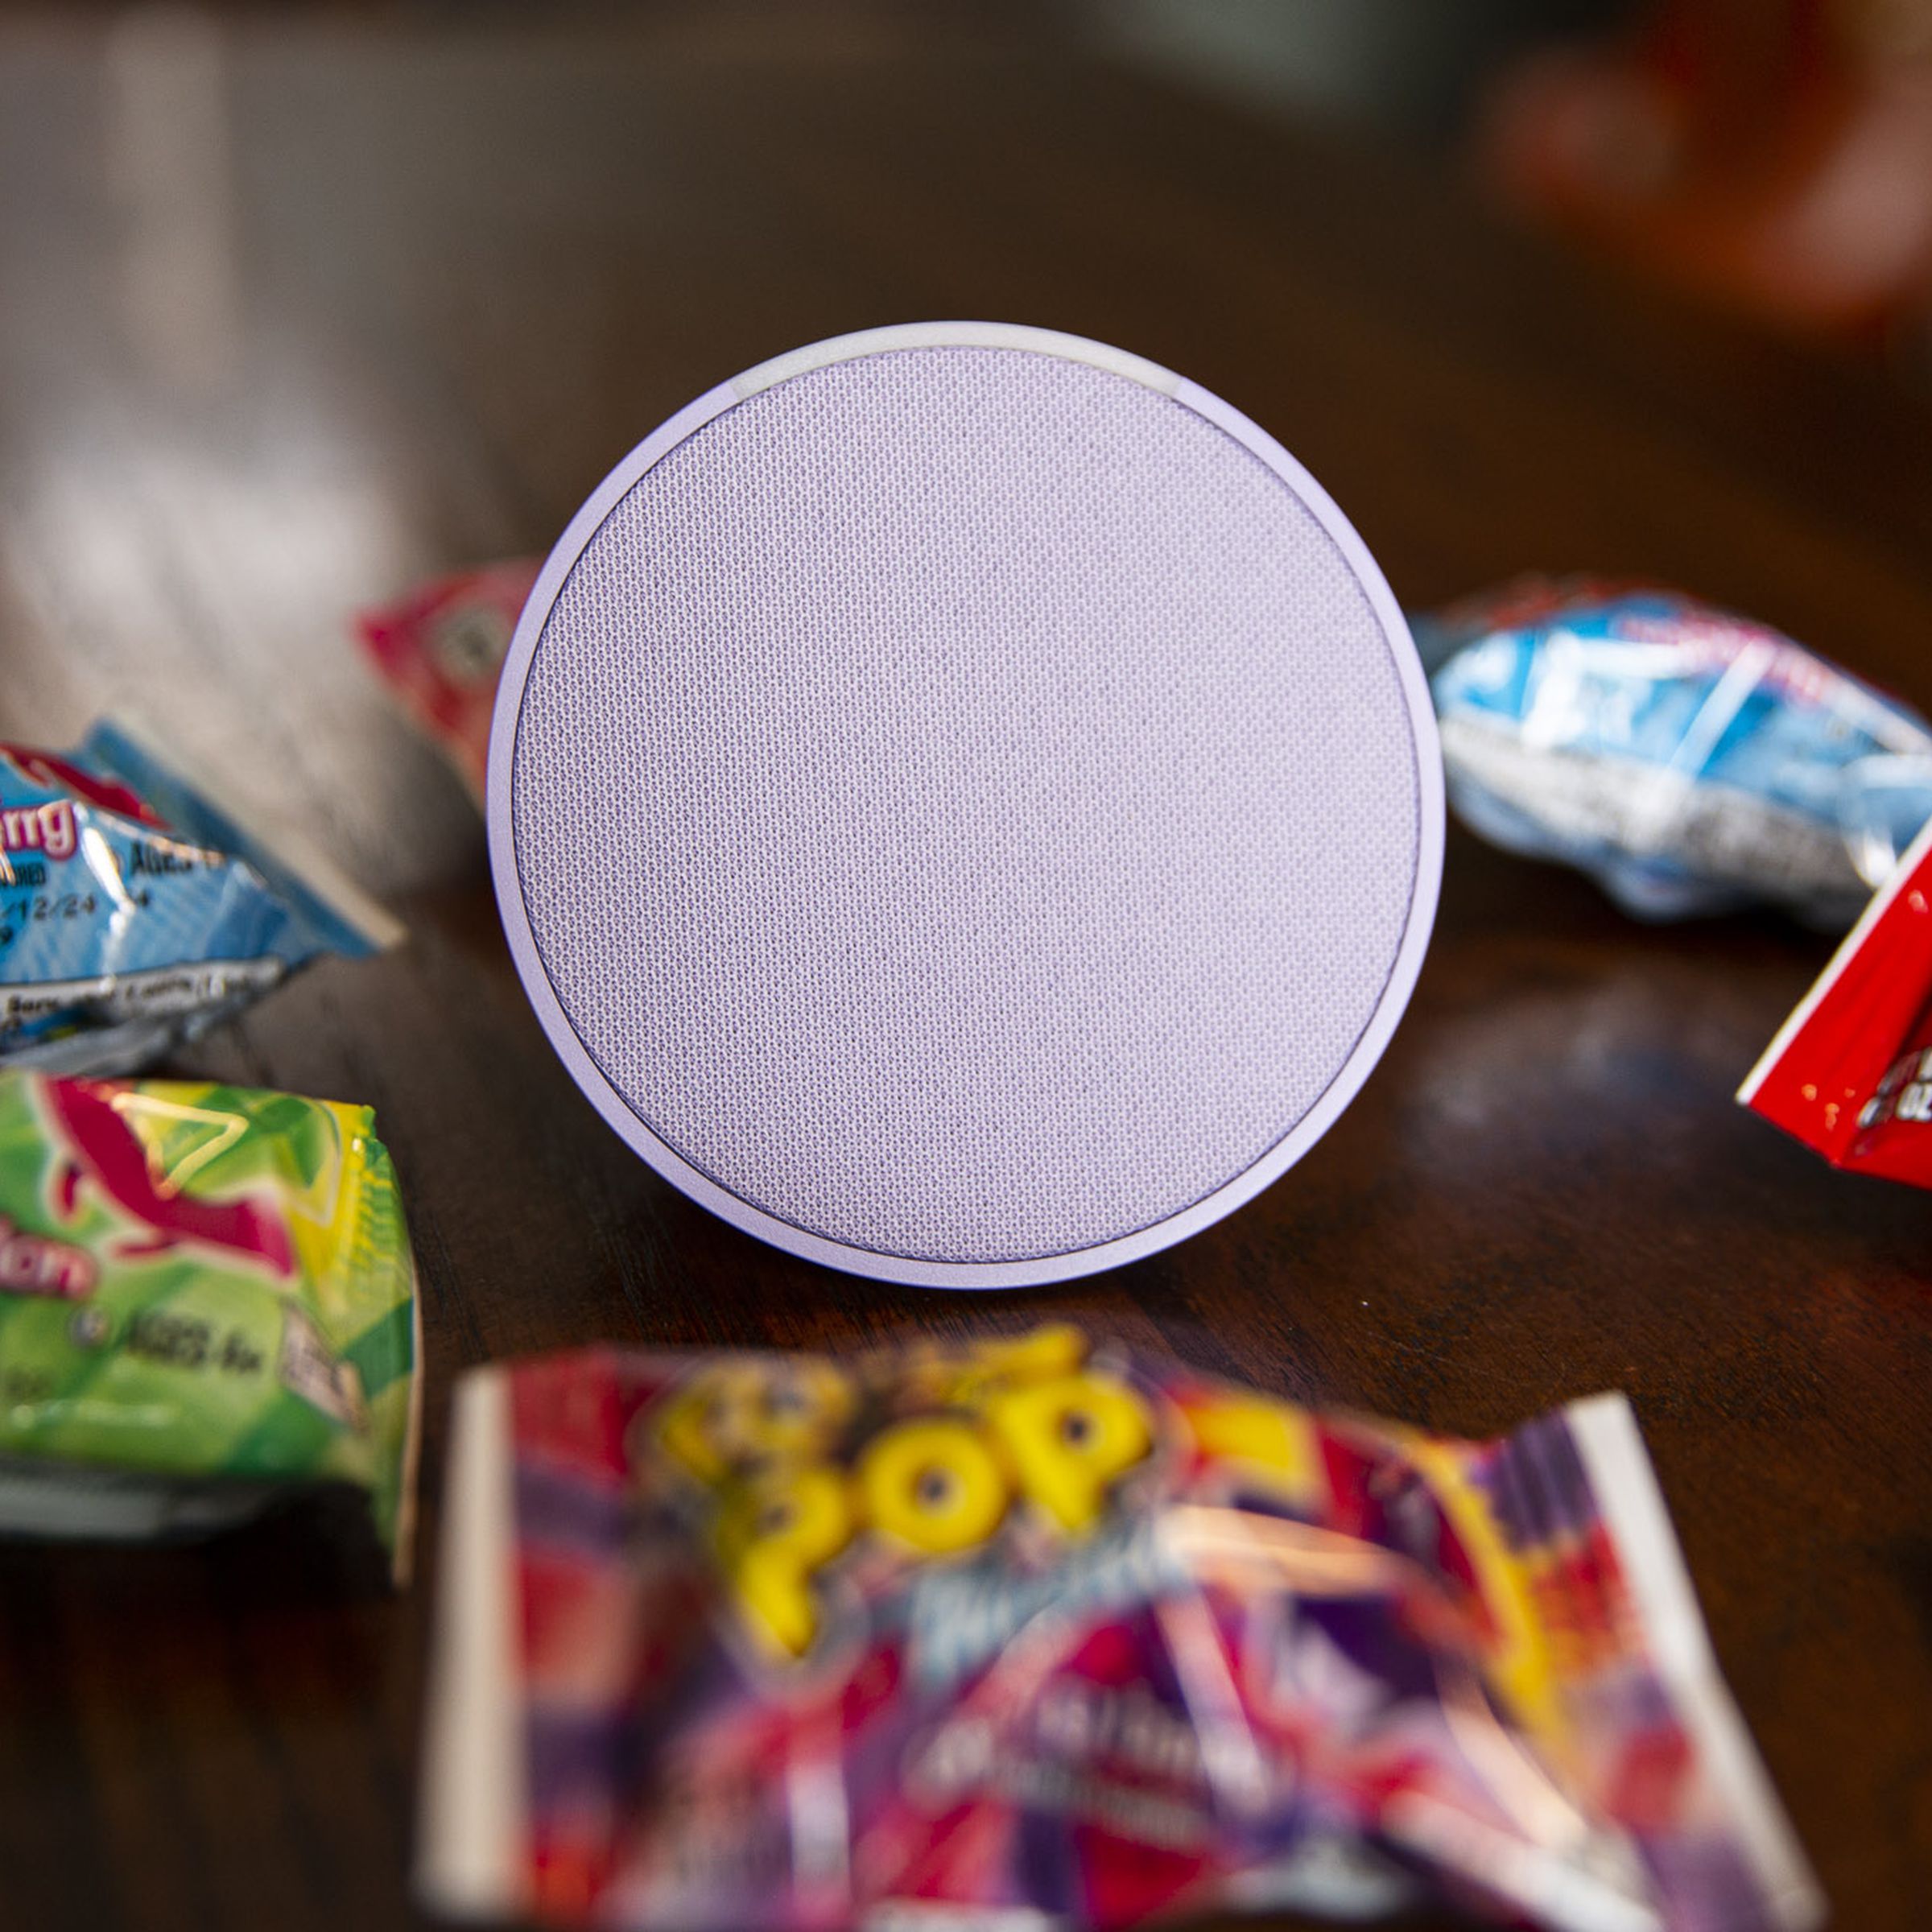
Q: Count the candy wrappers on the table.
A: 6